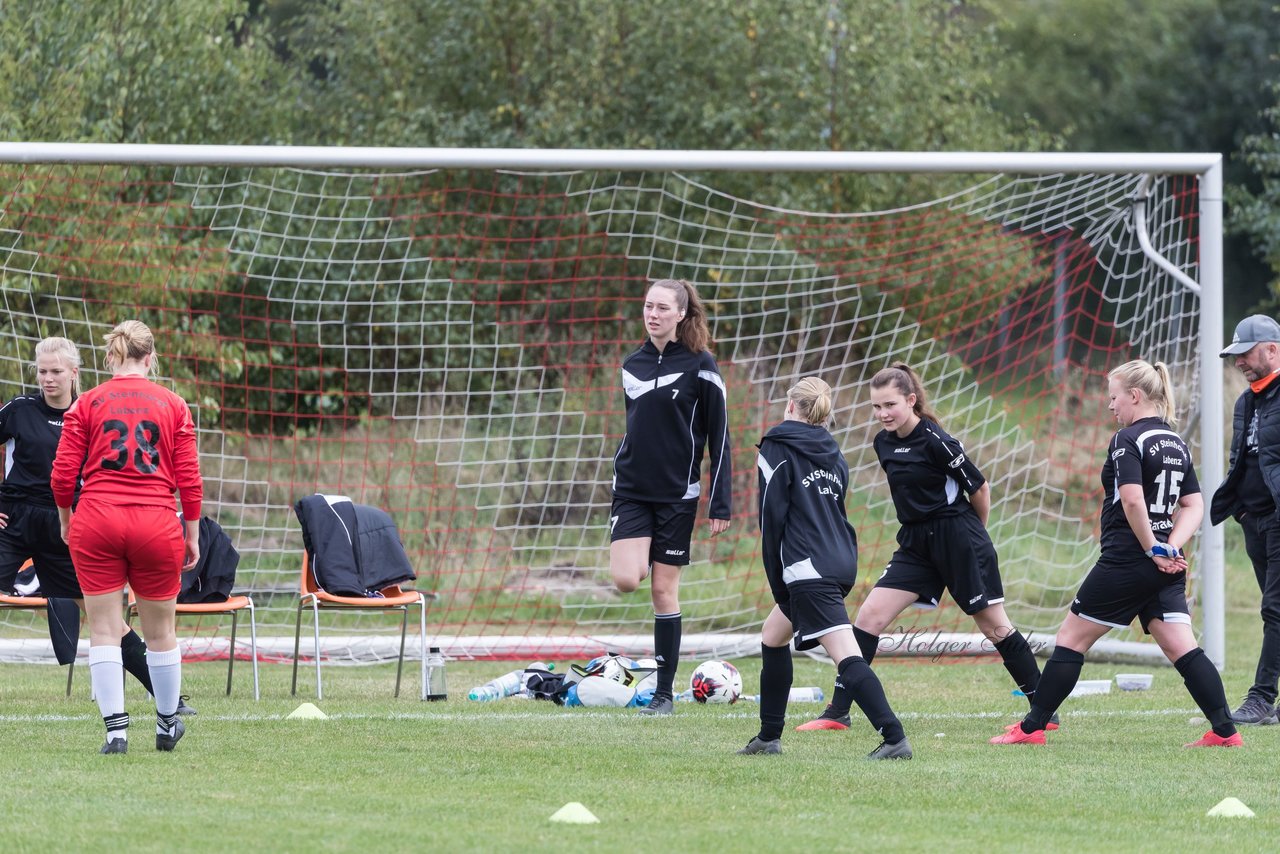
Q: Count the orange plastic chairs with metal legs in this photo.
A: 3